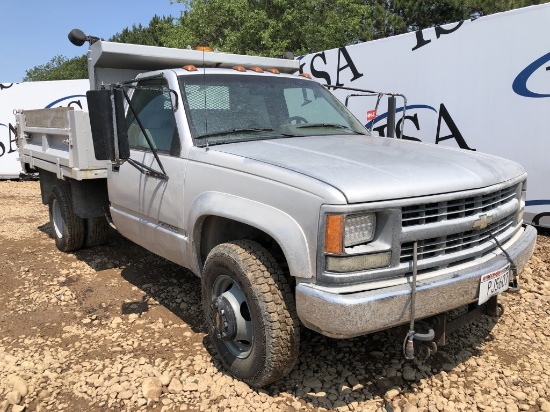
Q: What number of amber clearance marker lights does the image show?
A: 5